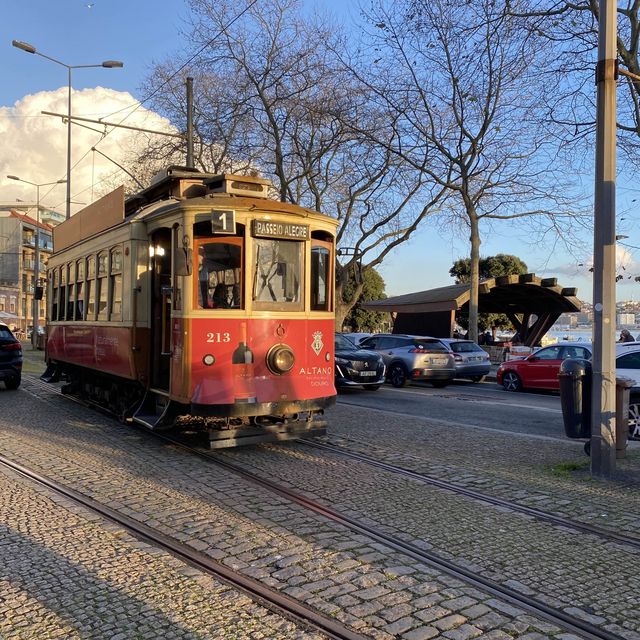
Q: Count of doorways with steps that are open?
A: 1